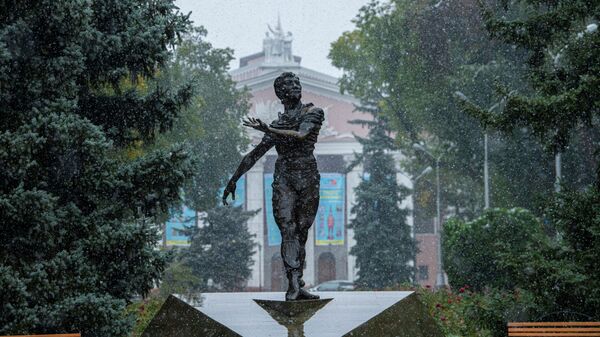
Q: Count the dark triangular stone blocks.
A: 3